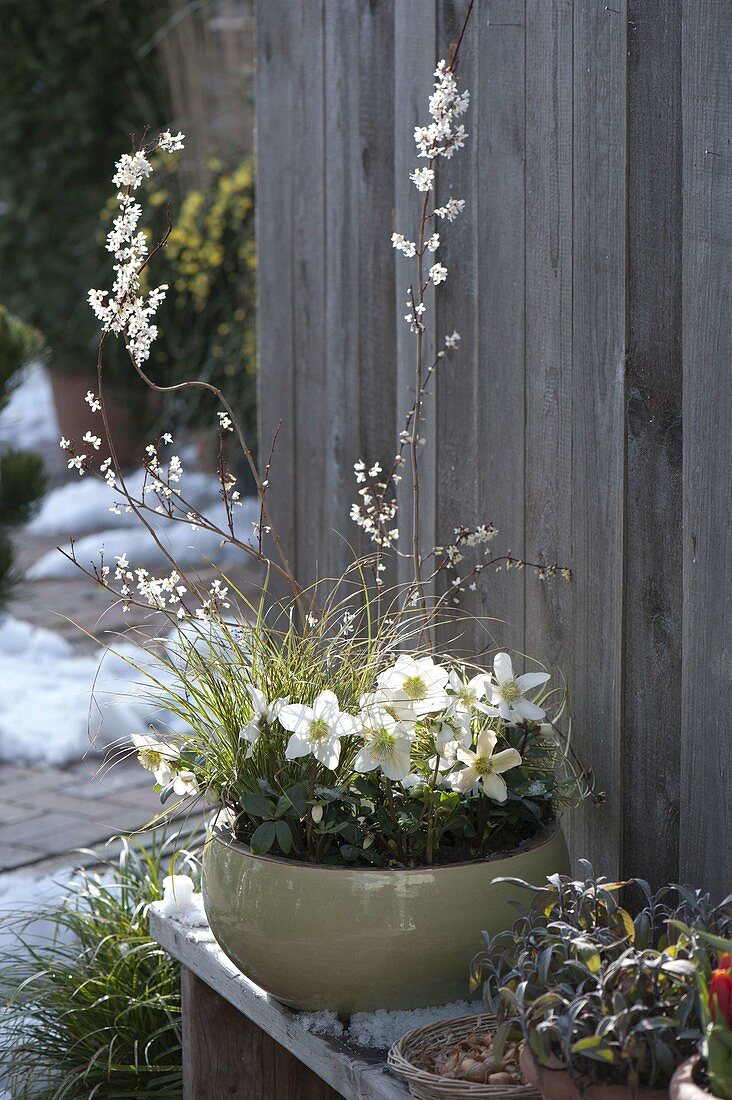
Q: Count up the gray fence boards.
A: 11